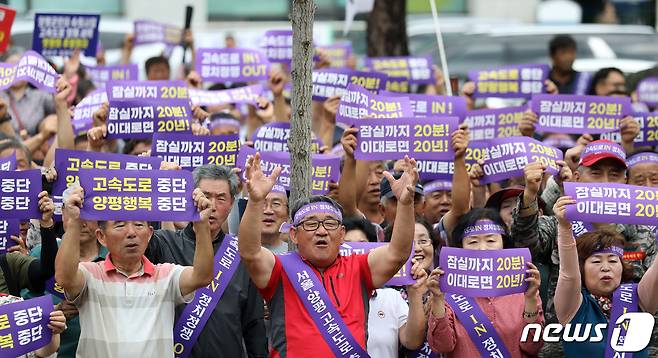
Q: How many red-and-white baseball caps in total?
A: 1